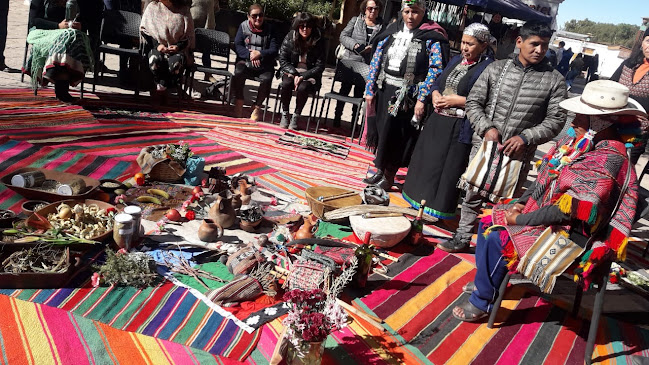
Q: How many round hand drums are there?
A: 2